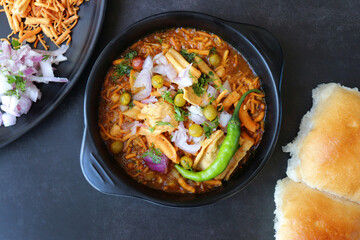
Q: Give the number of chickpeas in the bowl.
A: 8